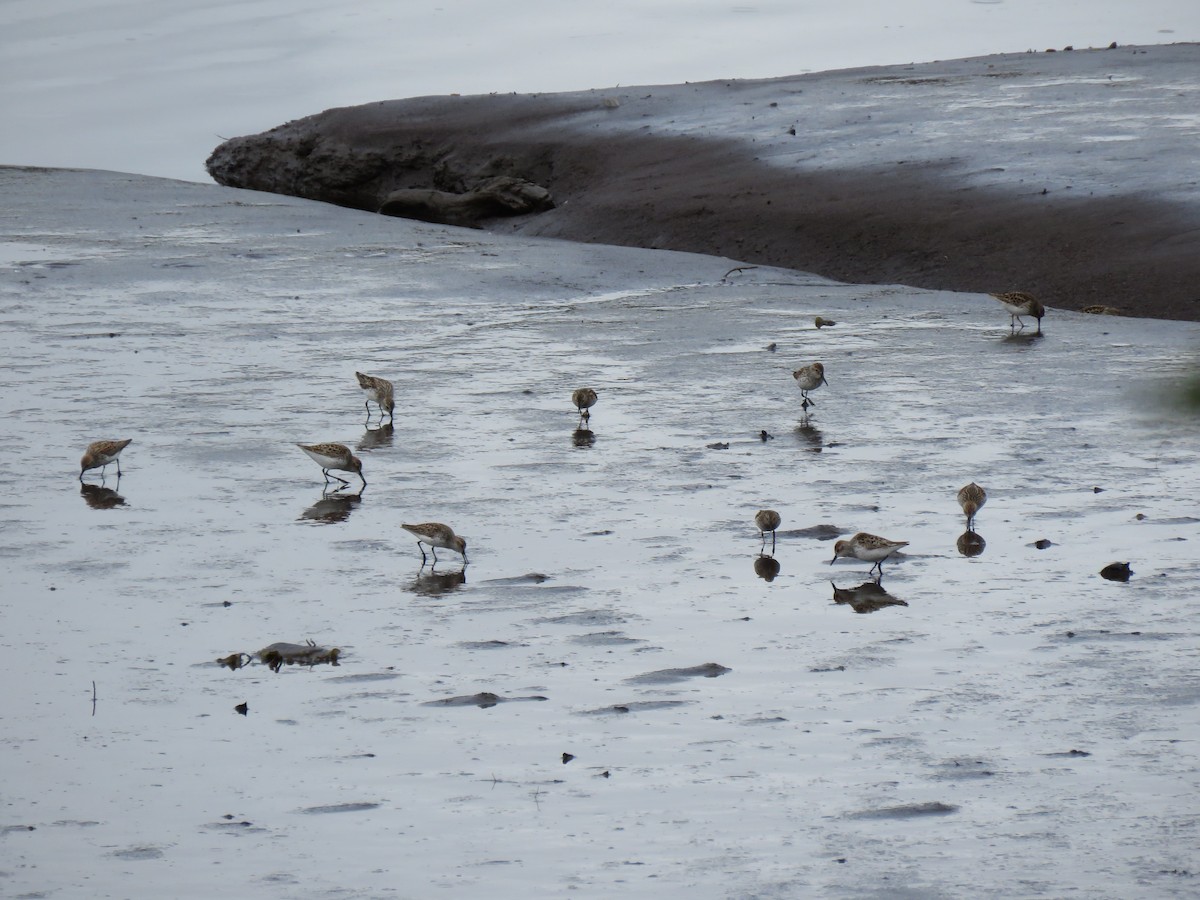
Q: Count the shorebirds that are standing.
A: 10